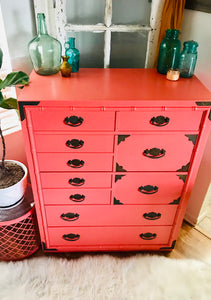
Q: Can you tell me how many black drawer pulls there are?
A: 12